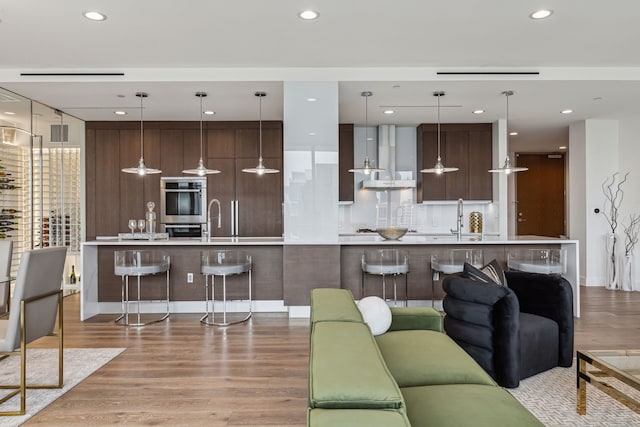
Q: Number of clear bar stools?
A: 5